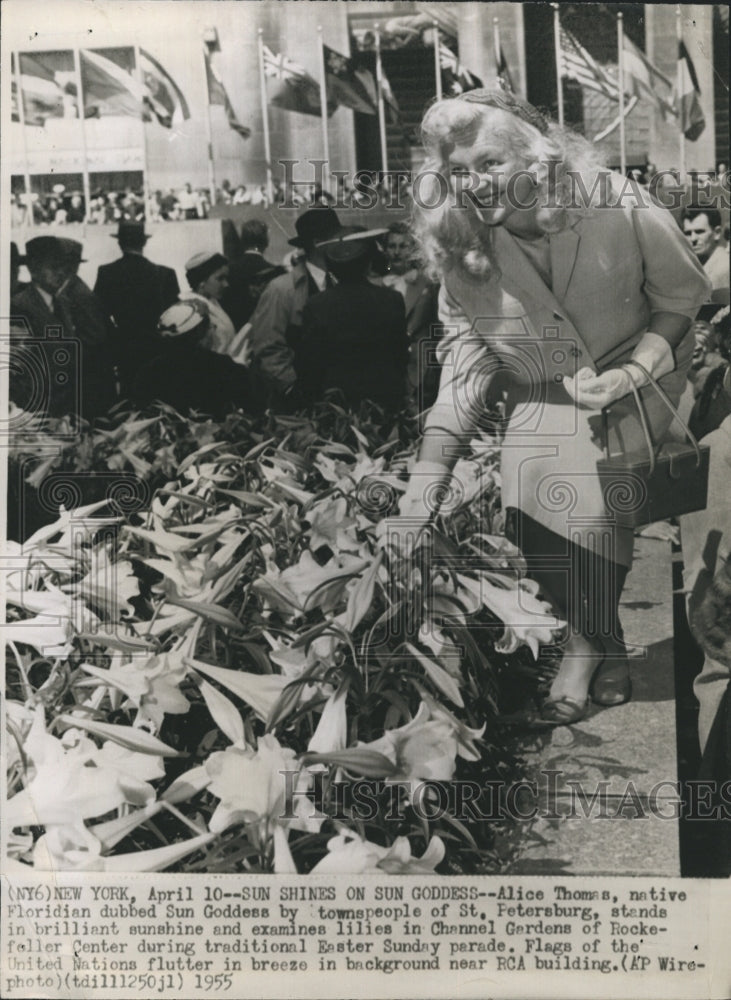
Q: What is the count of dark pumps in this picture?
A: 2